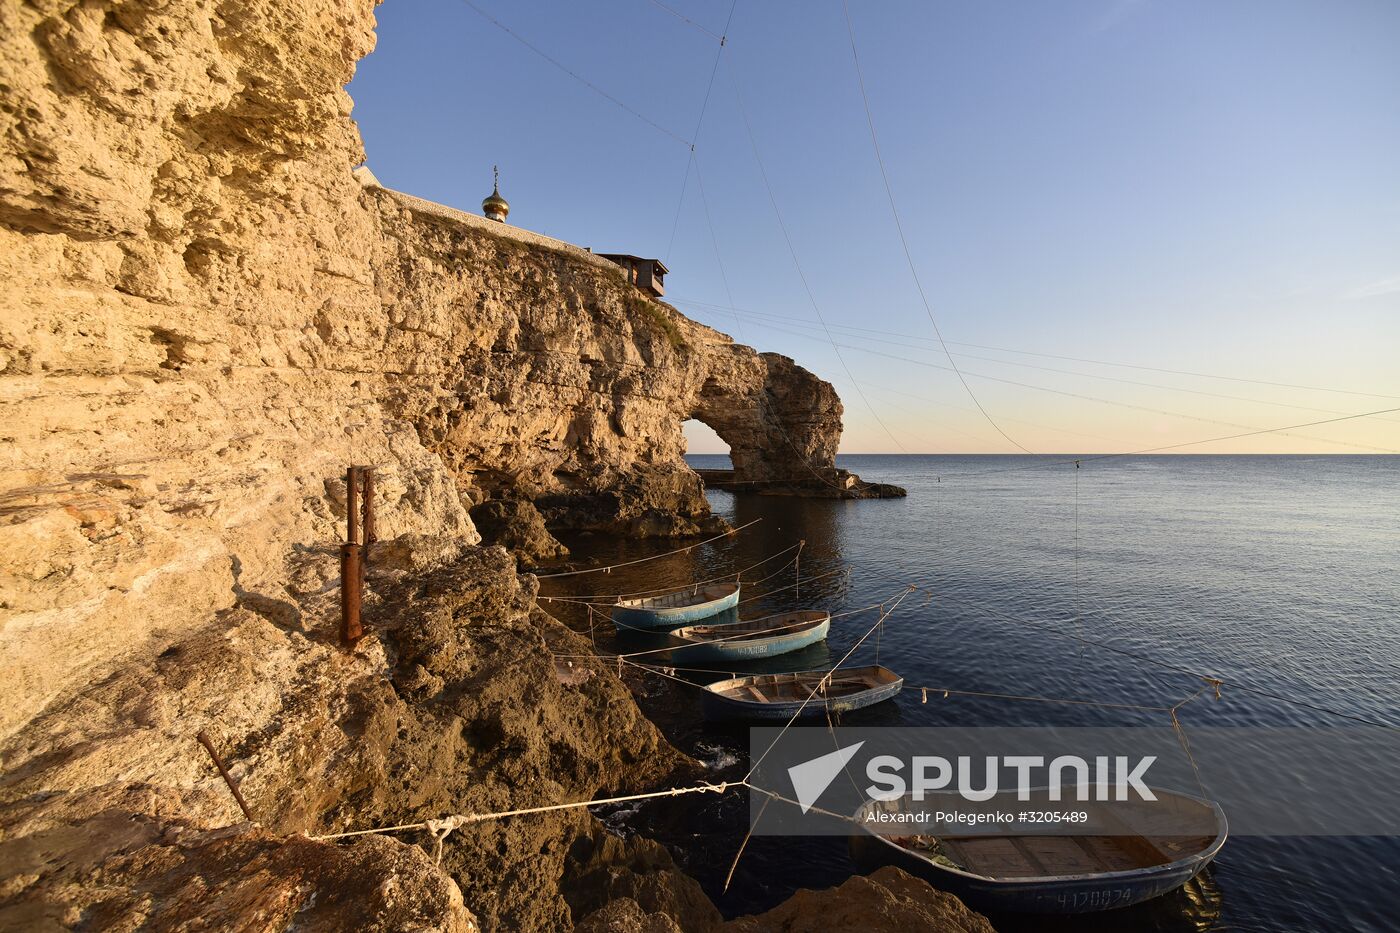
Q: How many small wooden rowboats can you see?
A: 4